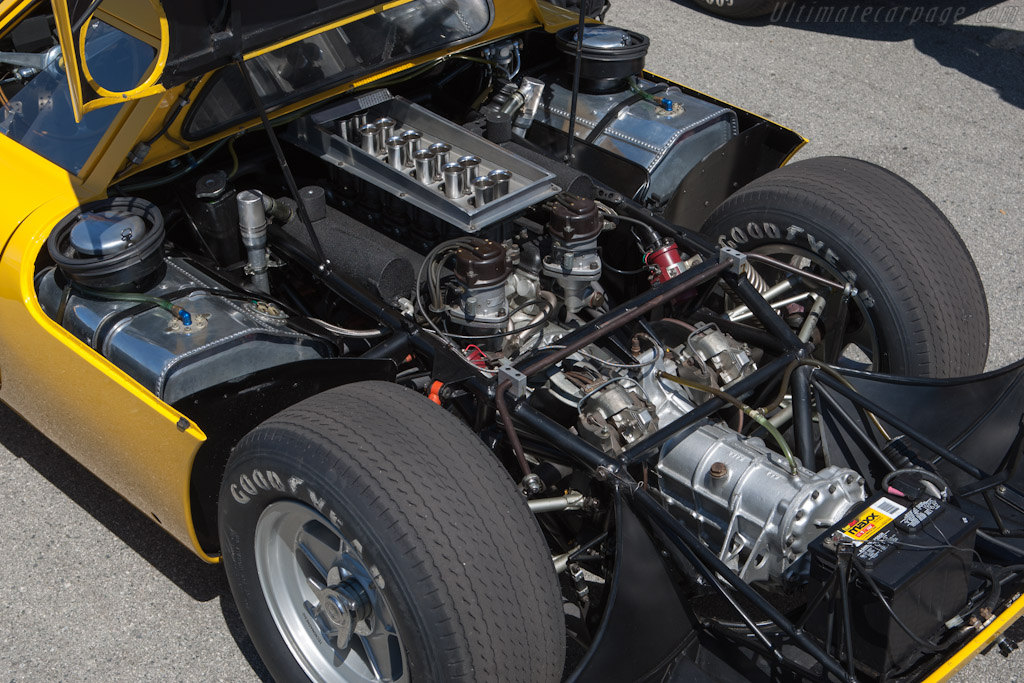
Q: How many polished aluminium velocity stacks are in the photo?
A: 12